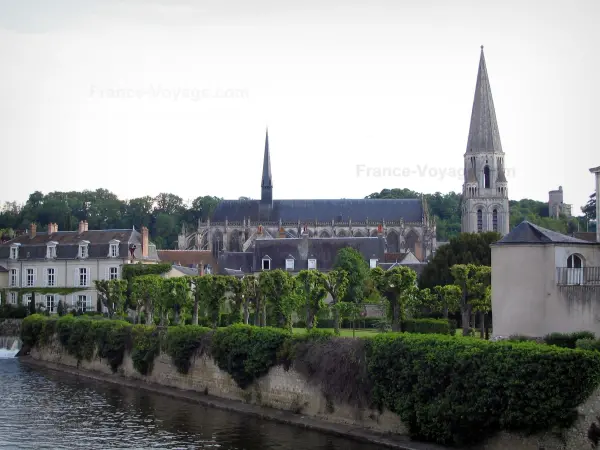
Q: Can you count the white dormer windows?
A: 8